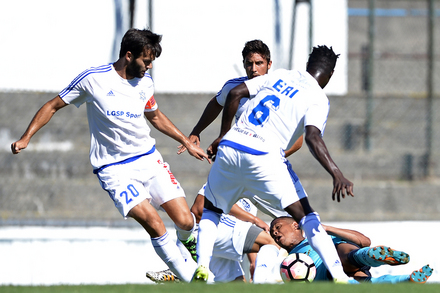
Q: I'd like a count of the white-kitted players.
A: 4